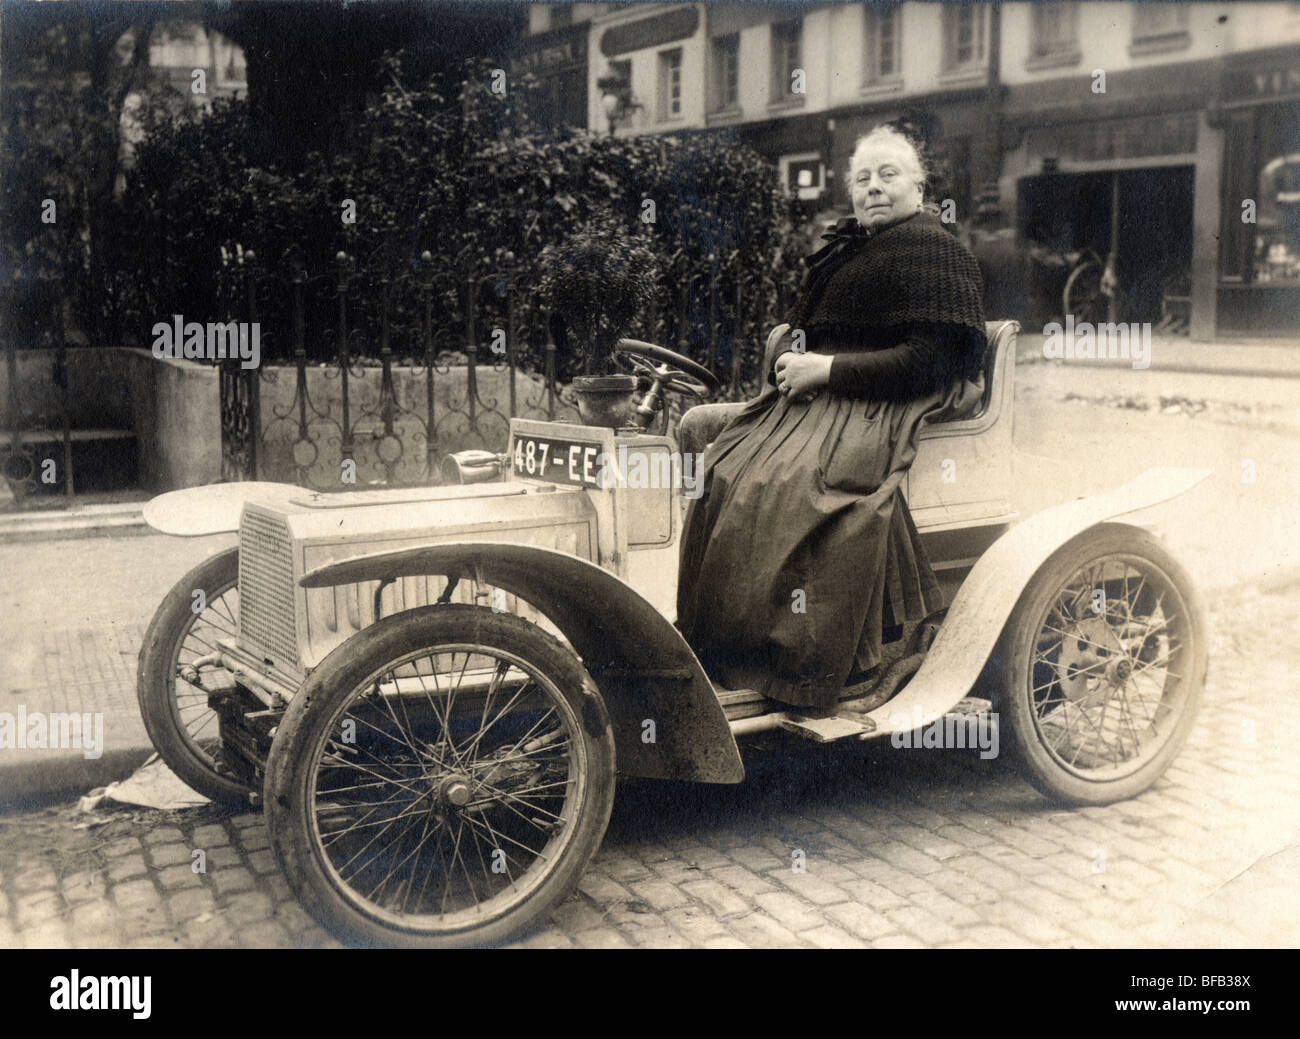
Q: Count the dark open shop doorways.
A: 1